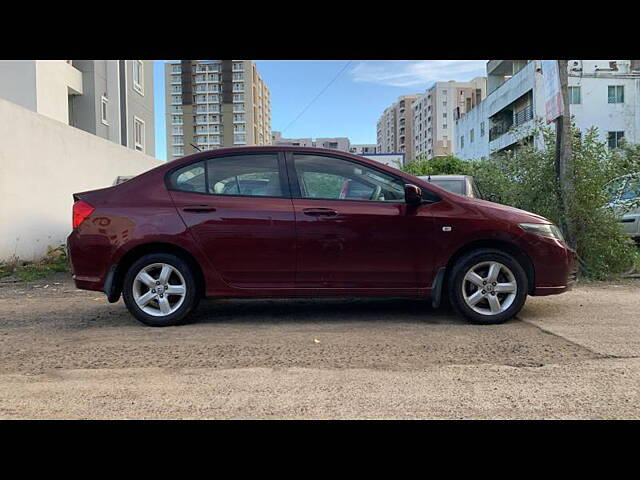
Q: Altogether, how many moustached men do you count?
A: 0